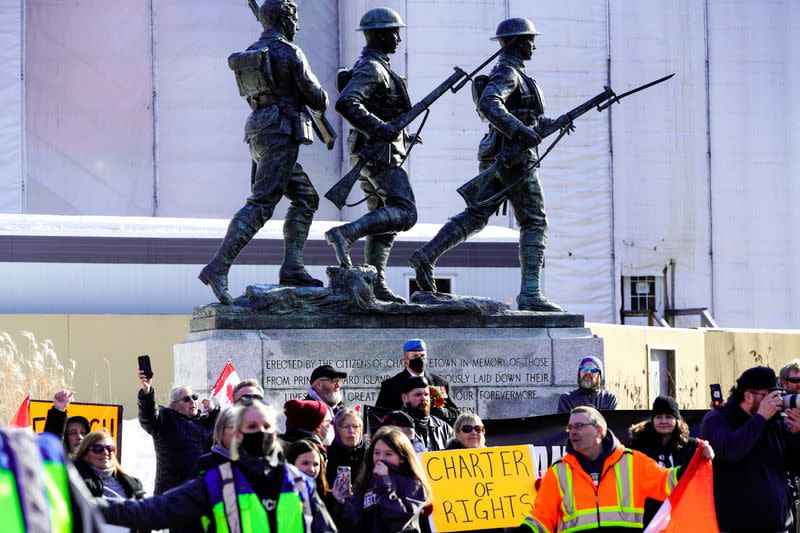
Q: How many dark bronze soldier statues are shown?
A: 3